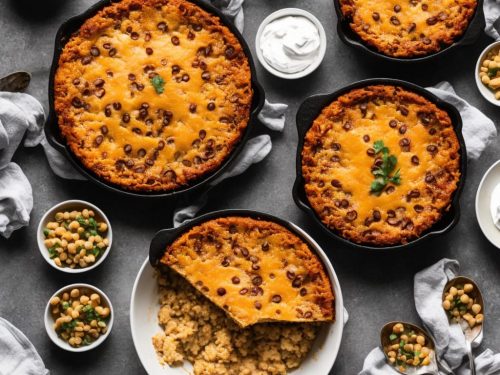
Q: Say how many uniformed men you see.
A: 0